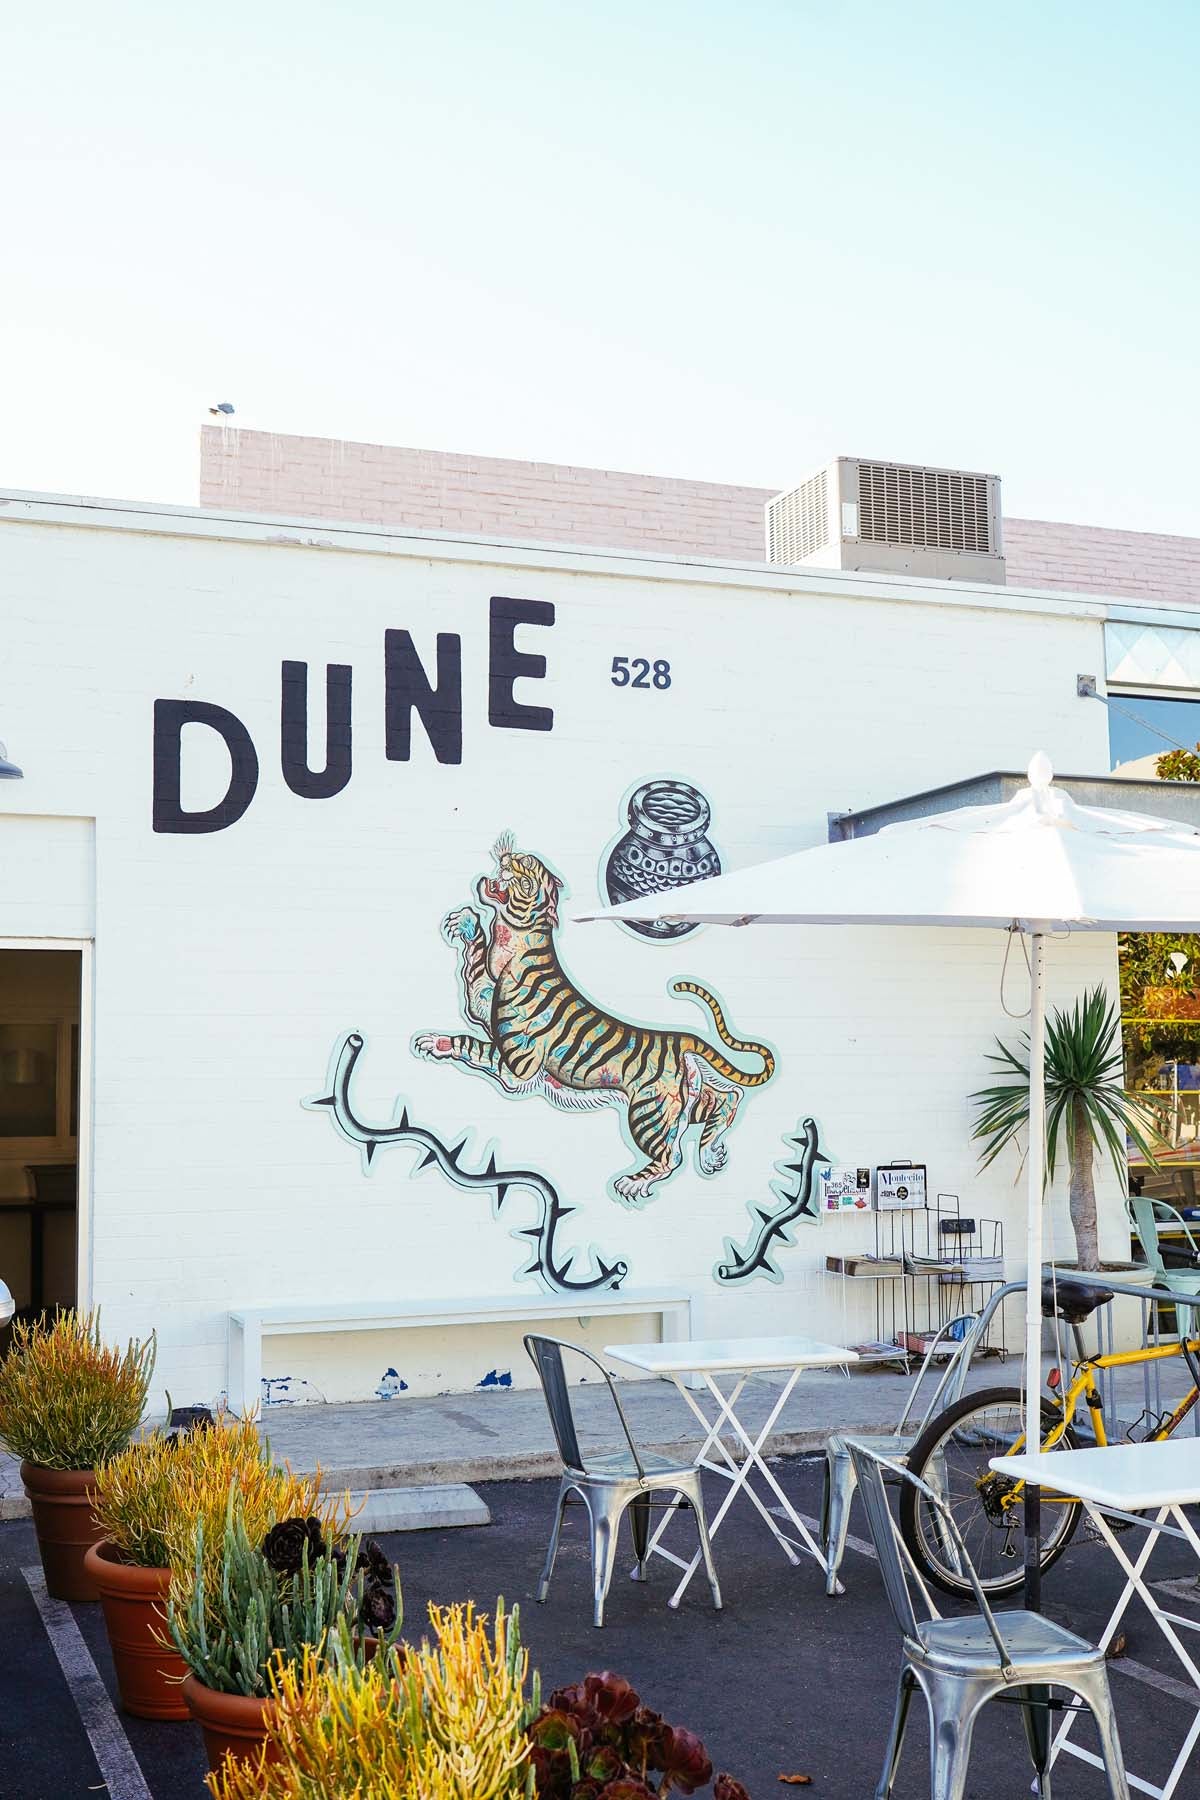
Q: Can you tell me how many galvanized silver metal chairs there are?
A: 3